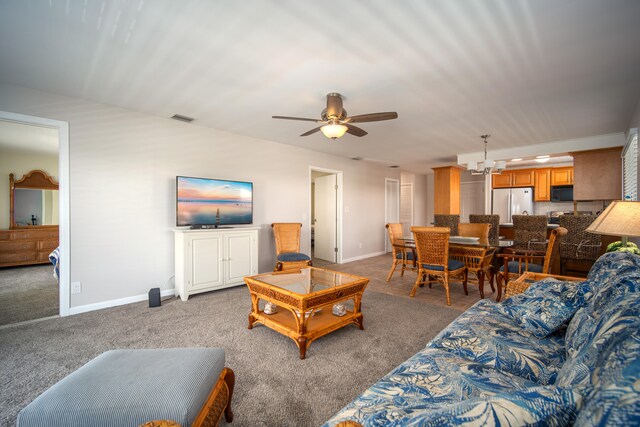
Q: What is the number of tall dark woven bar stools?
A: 4